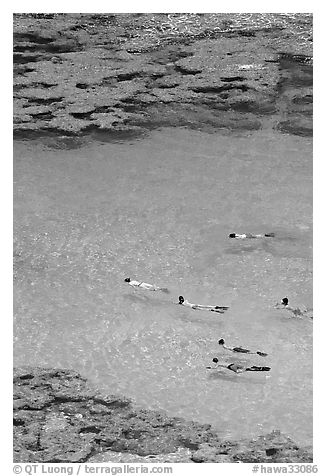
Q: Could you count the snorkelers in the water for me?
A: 6